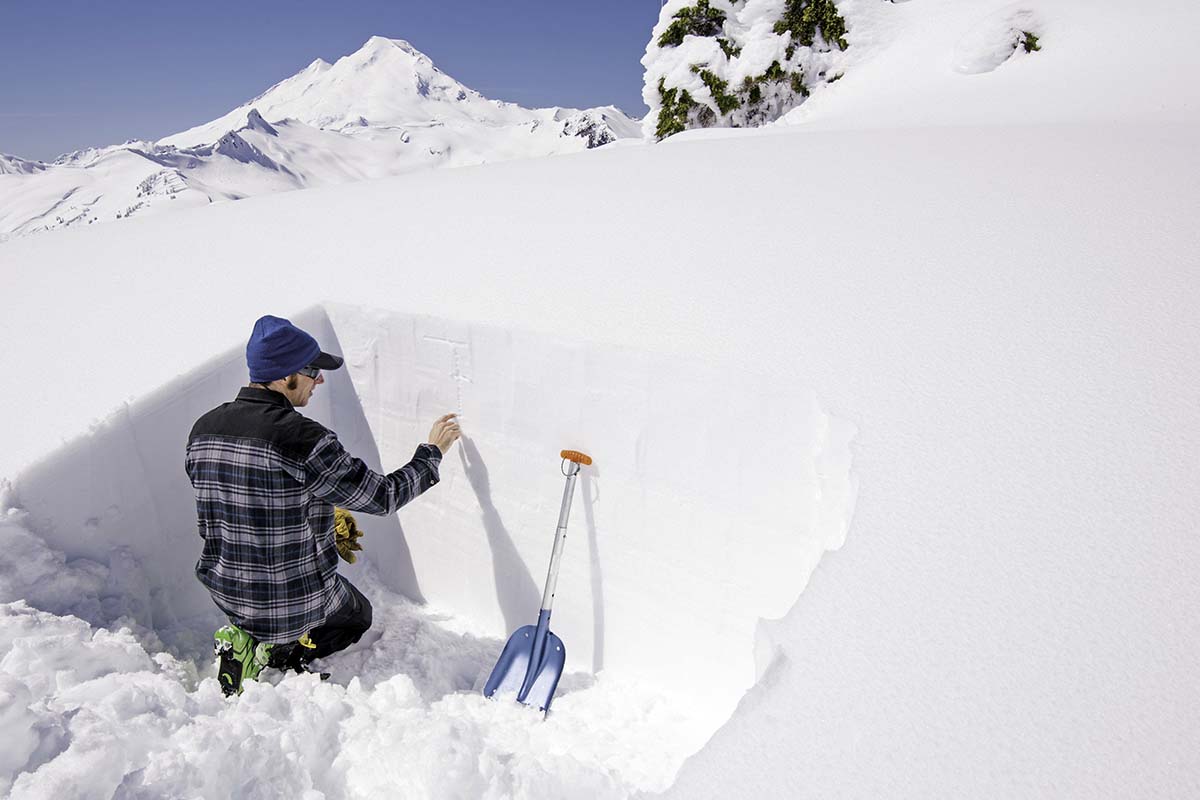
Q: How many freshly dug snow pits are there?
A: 1